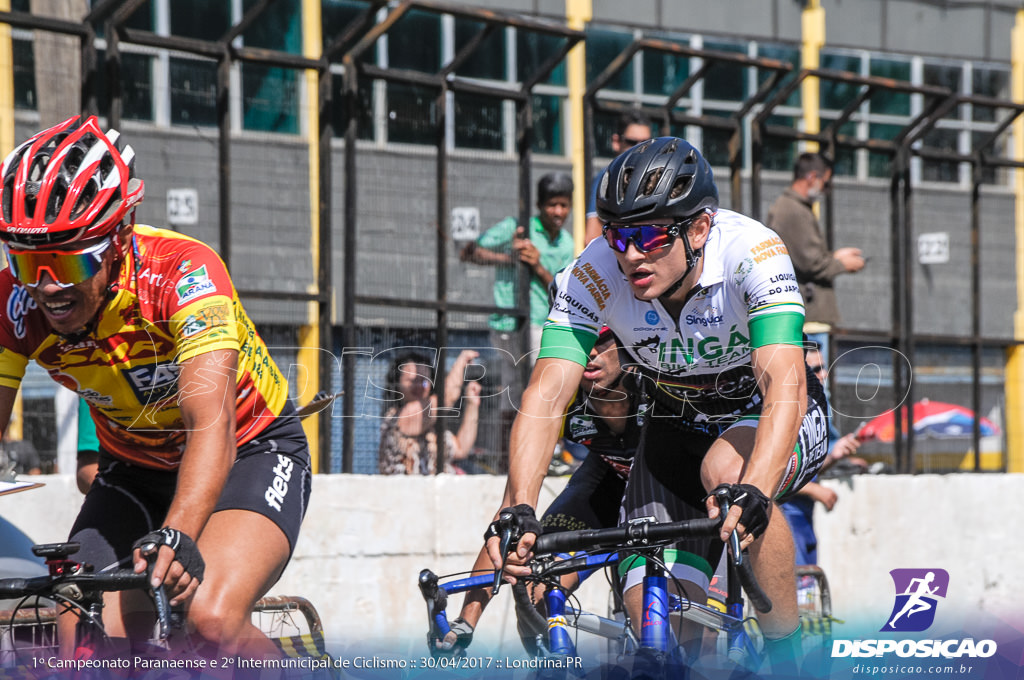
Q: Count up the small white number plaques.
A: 3